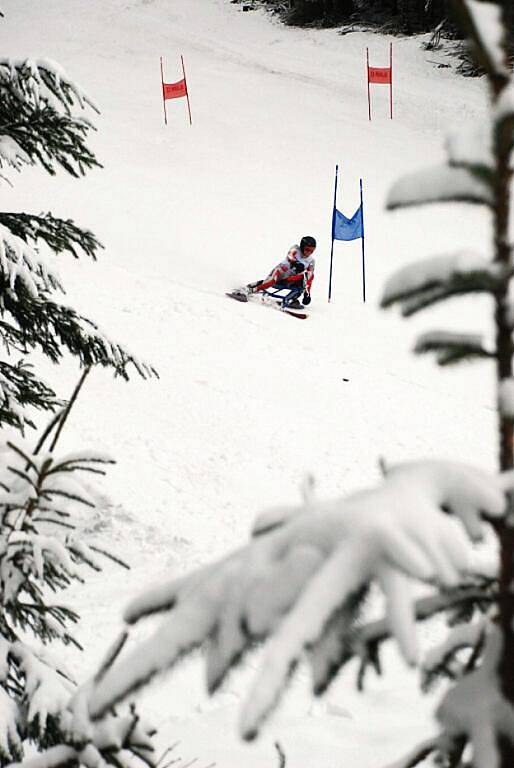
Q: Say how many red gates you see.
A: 2